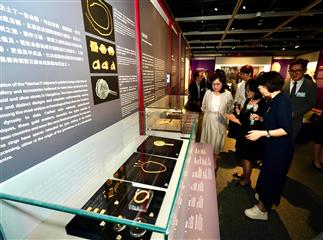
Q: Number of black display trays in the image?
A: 3